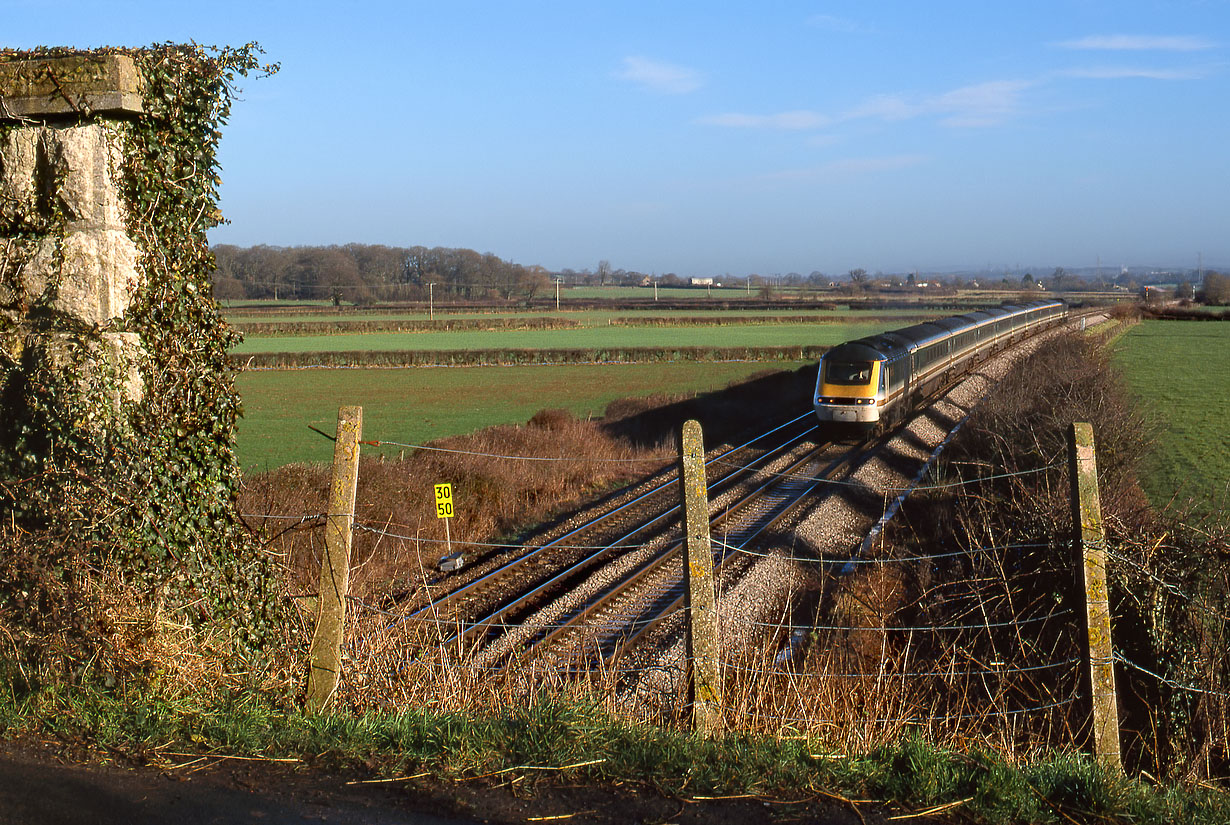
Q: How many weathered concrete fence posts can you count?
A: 3